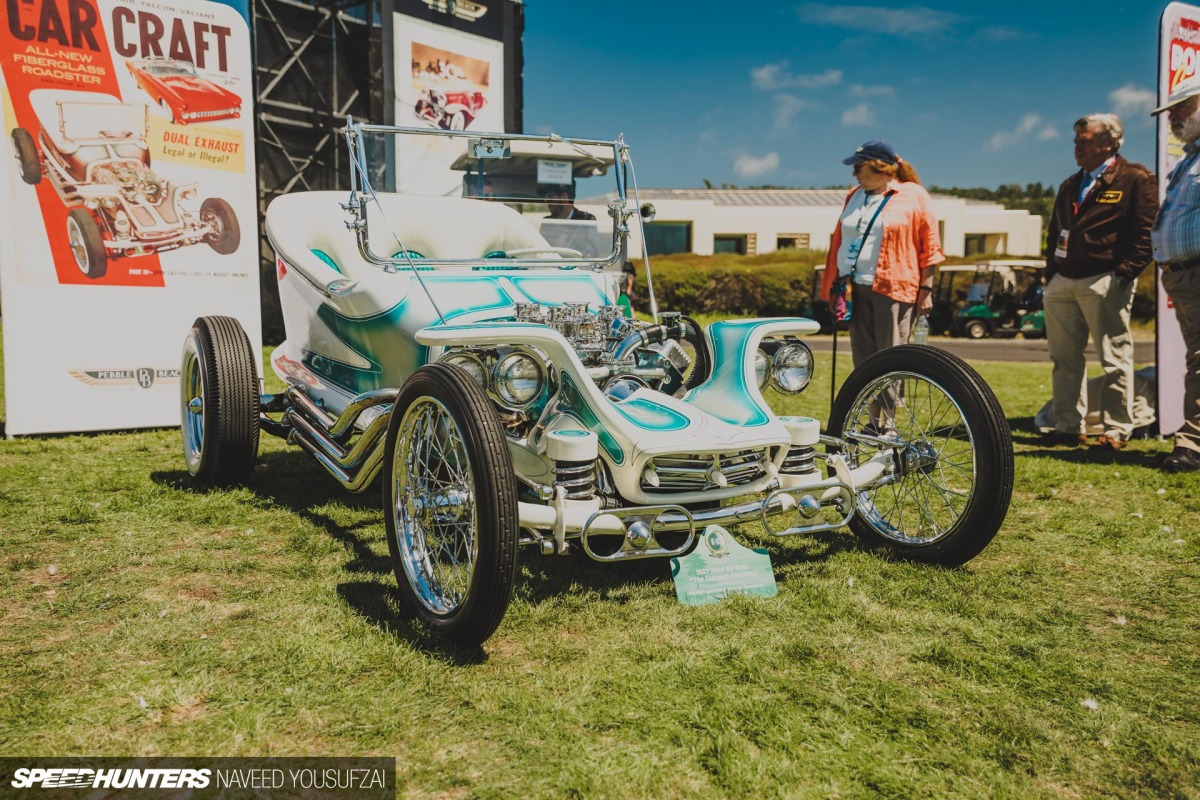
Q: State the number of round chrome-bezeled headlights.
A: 4